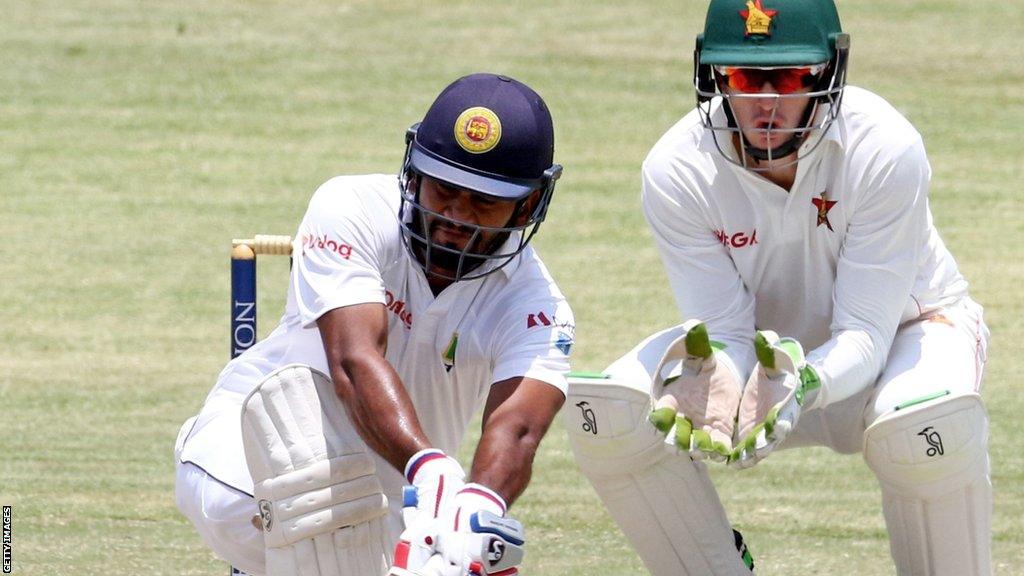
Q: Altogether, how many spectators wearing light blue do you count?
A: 0